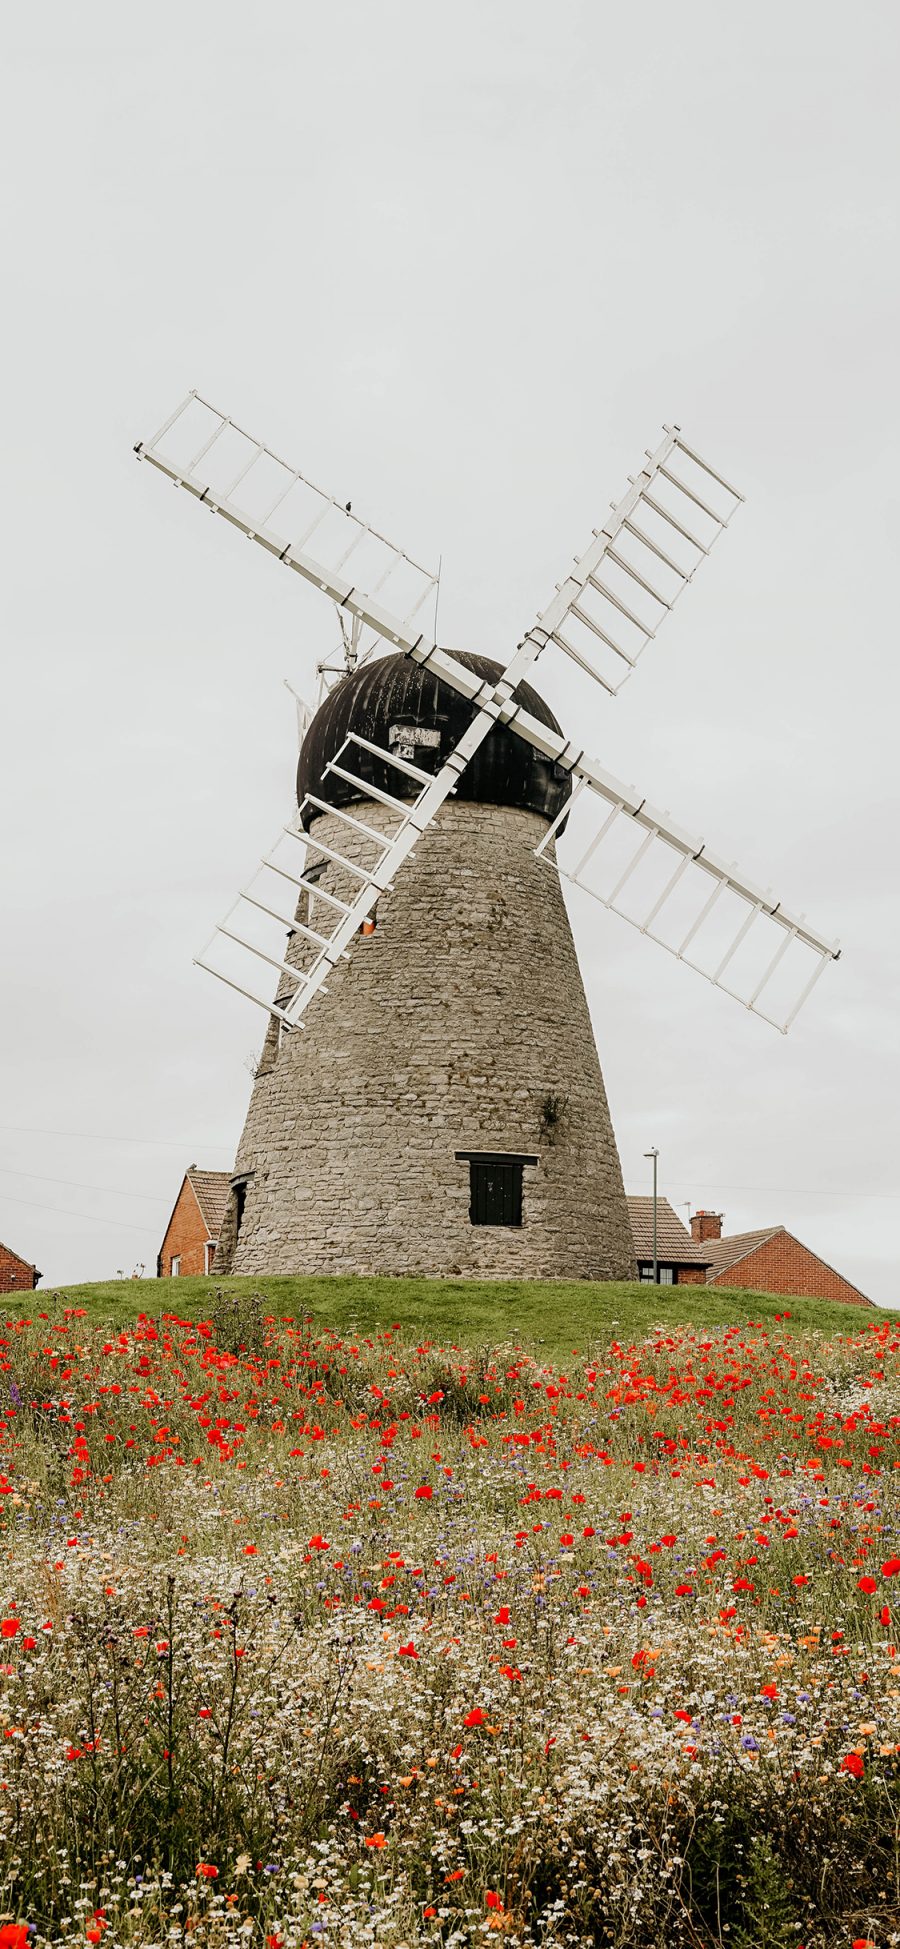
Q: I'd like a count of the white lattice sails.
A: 4